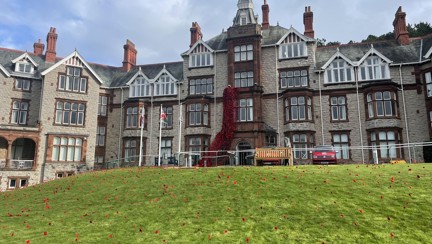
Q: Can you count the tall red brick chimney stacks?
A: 7